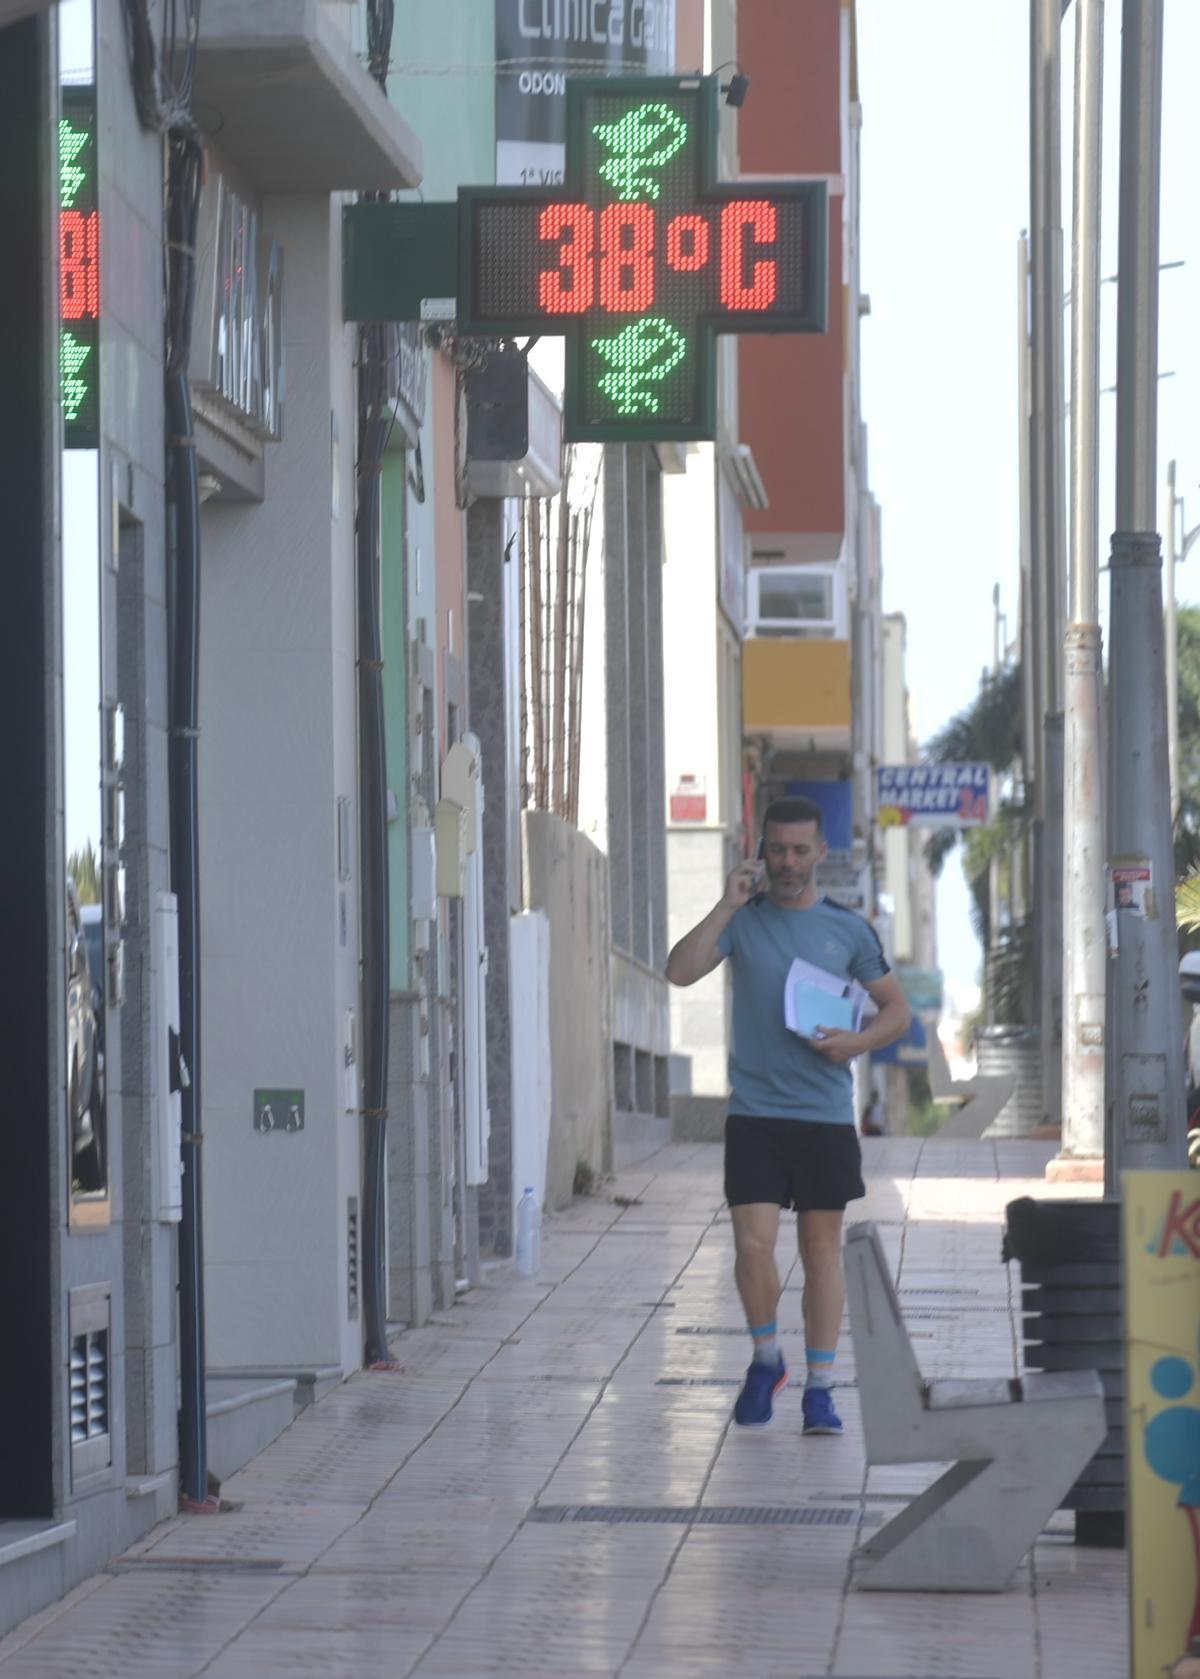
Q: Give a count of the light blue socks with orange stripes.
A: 2